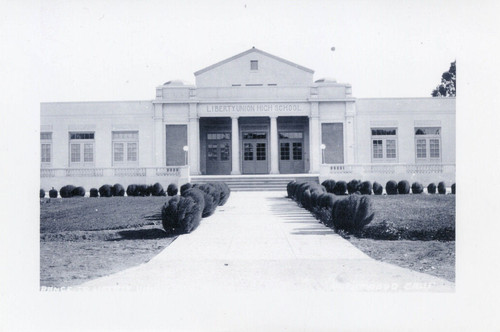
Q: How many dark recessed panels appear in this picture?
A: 2